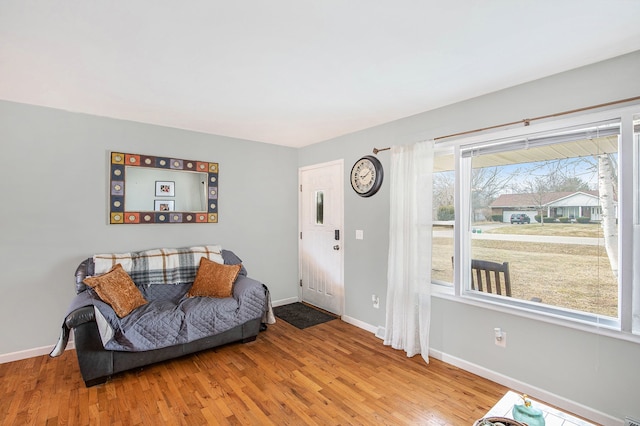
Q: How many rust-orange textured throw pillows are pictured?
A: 2